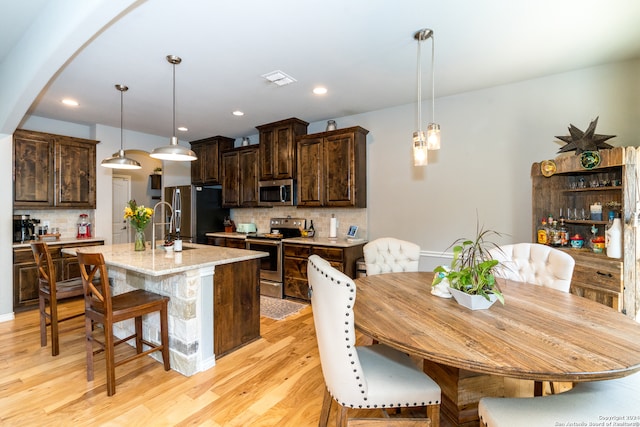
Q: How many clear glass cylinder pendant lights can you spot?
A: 3